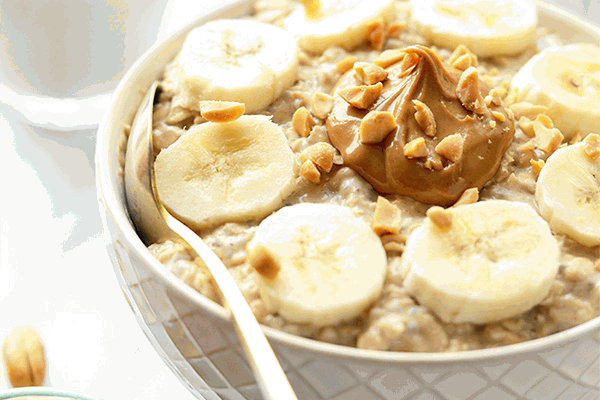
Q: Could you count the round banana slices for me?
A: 8